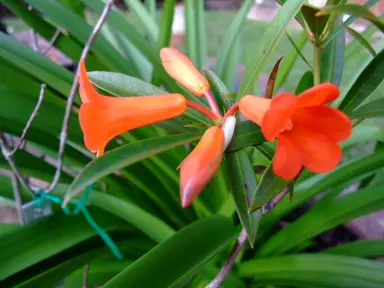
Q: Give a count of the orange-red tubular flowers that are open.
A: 2